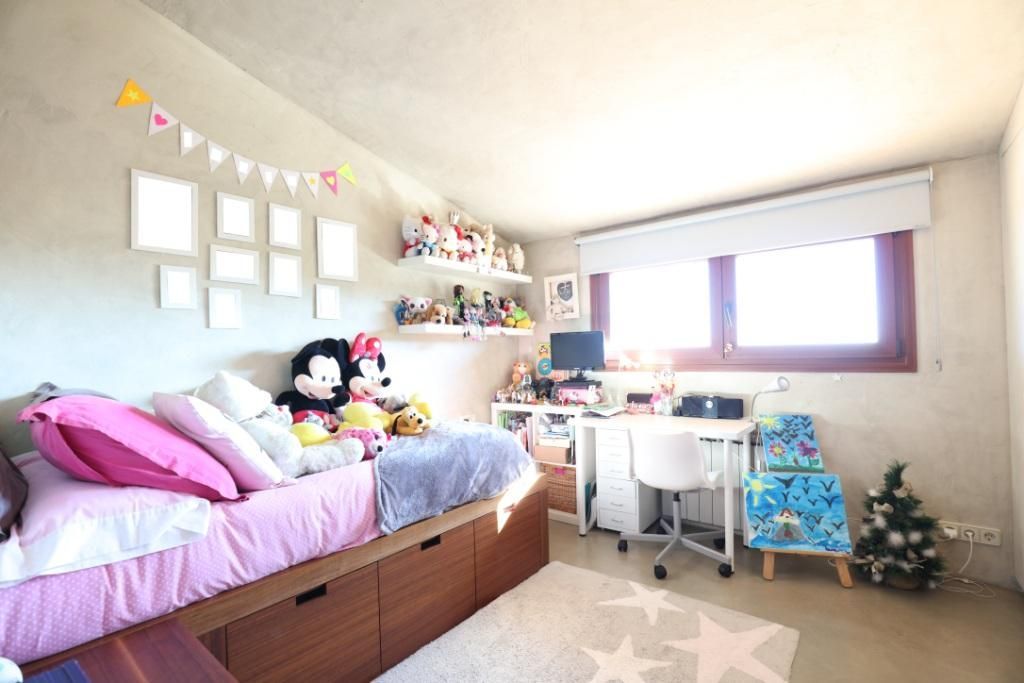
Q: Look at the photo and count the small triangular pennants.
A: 10